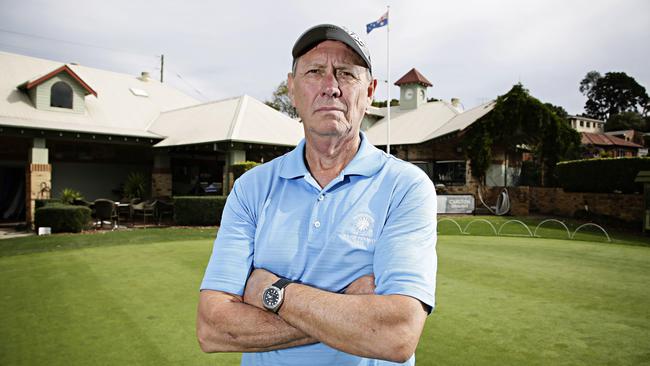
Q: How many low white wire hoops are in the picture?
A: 5